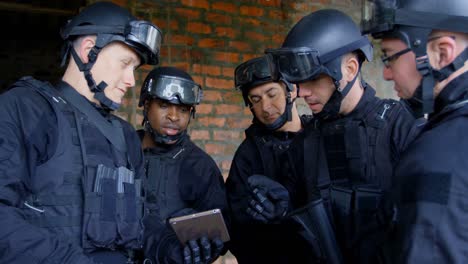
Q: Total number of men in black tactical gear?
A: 5